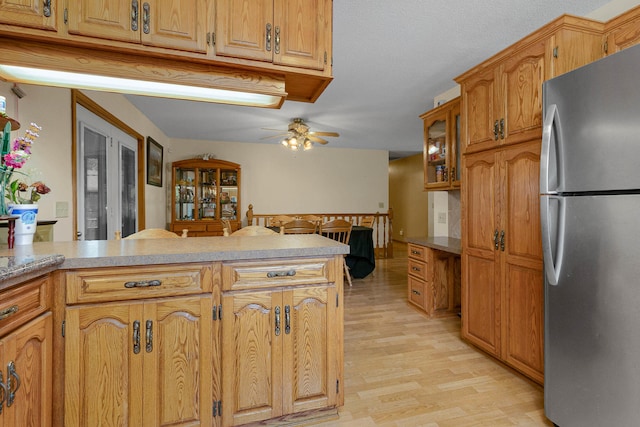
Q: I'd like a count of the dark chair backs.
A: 2